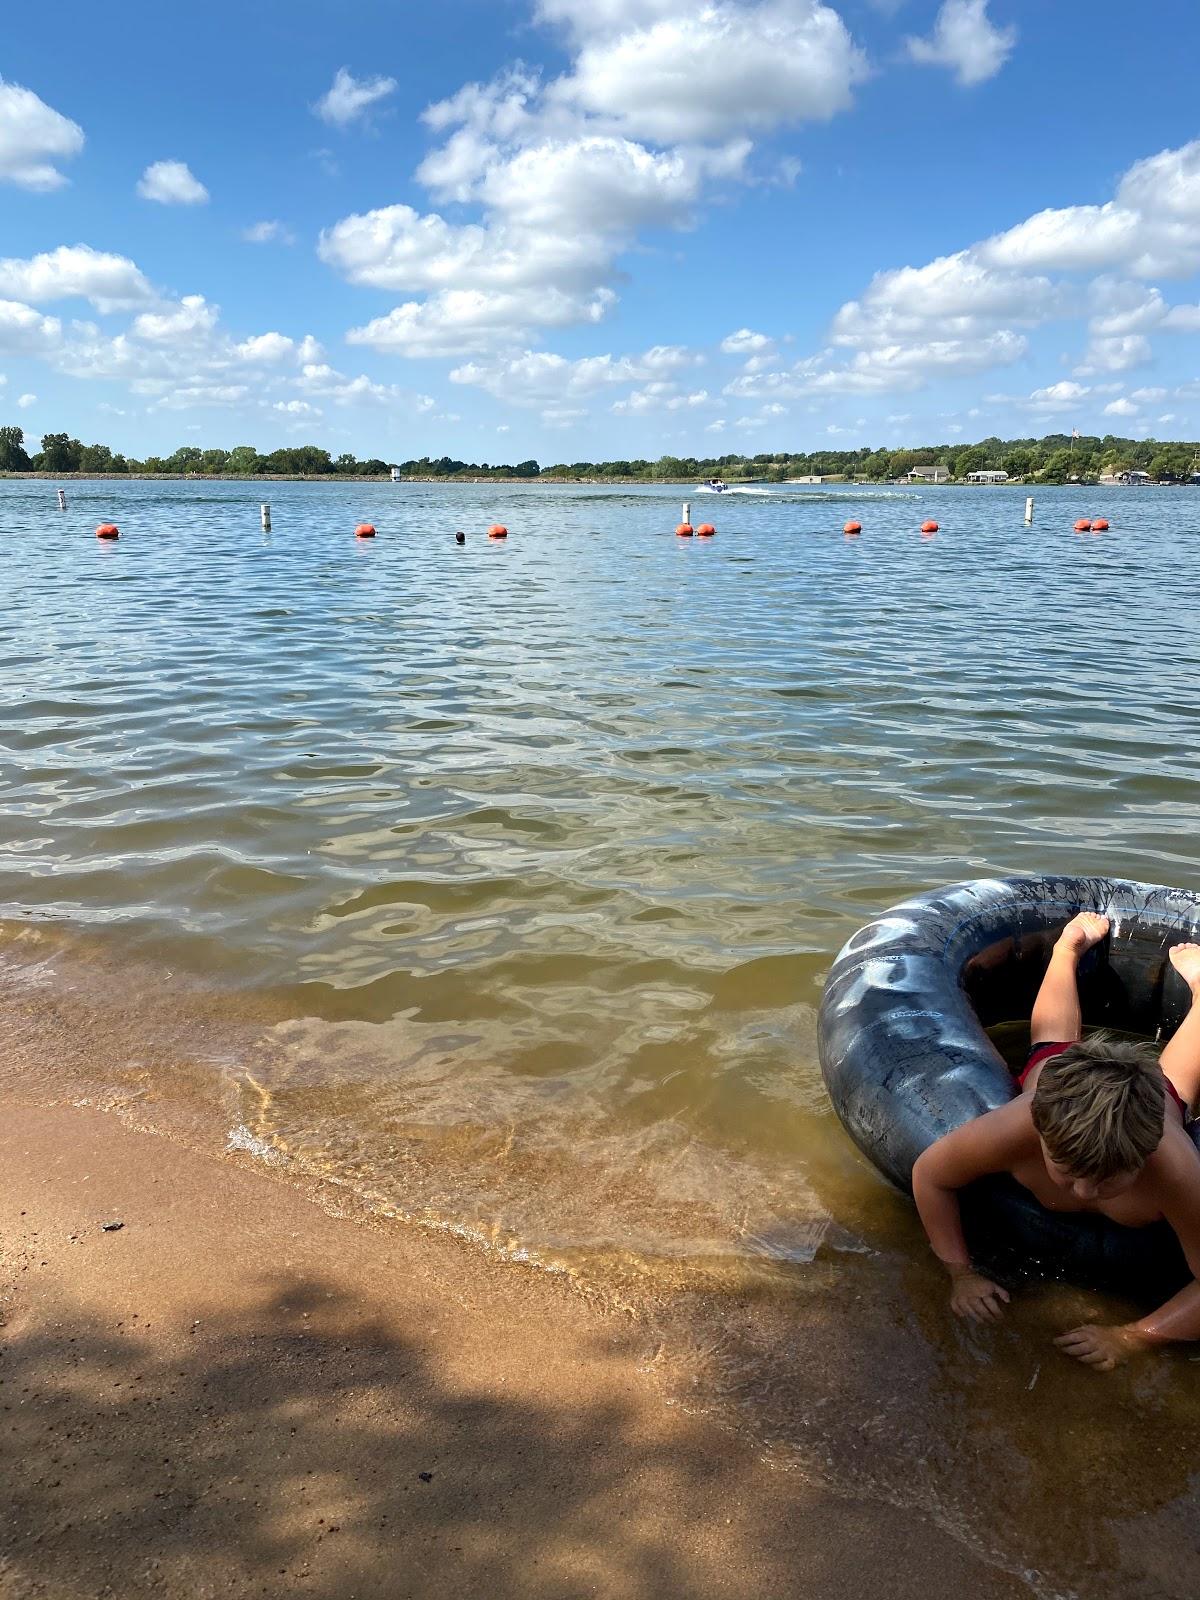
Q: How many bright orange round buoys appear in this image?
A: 9